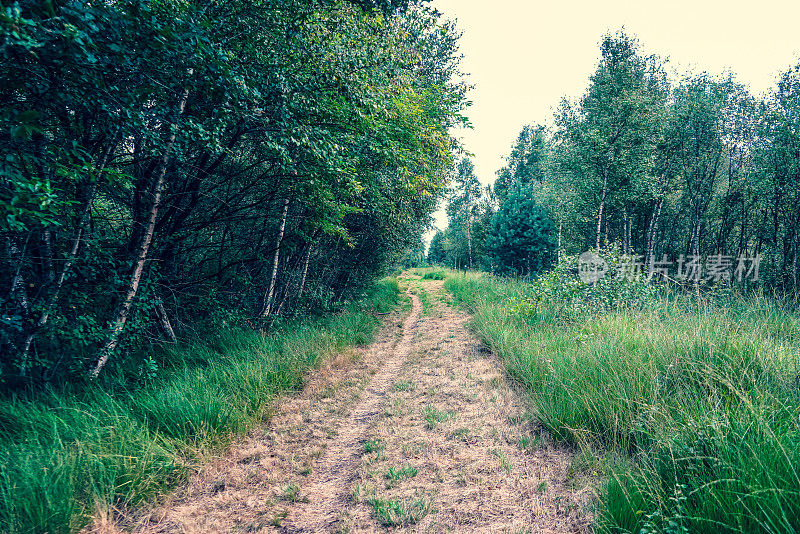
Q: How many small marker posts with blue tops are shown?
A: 2